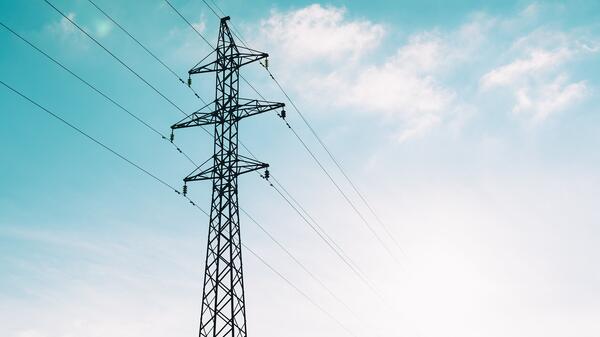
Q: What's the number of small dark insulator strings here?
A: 6